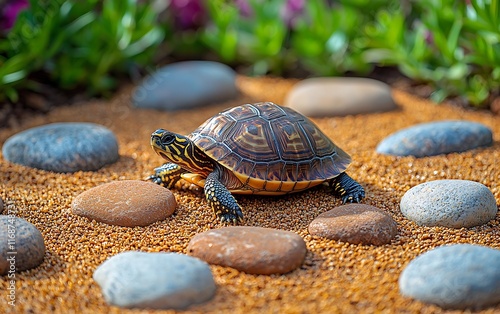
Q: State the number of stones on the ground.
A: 11